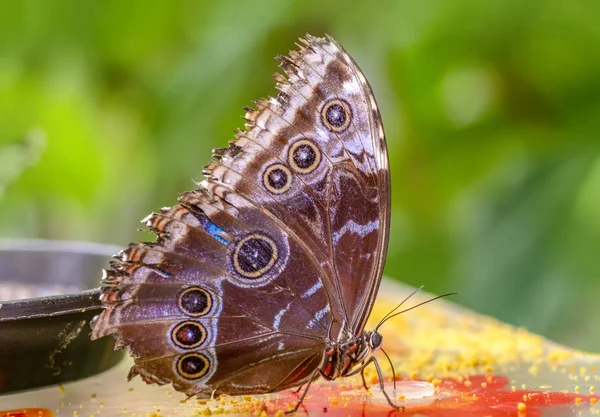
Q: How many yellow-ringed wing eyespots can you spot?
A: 7